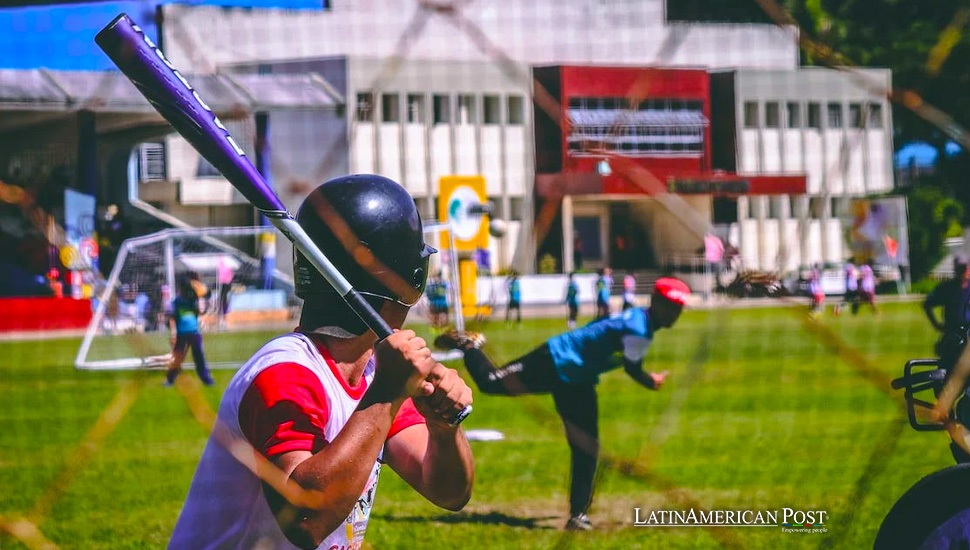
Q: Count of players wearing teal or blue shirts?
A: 6